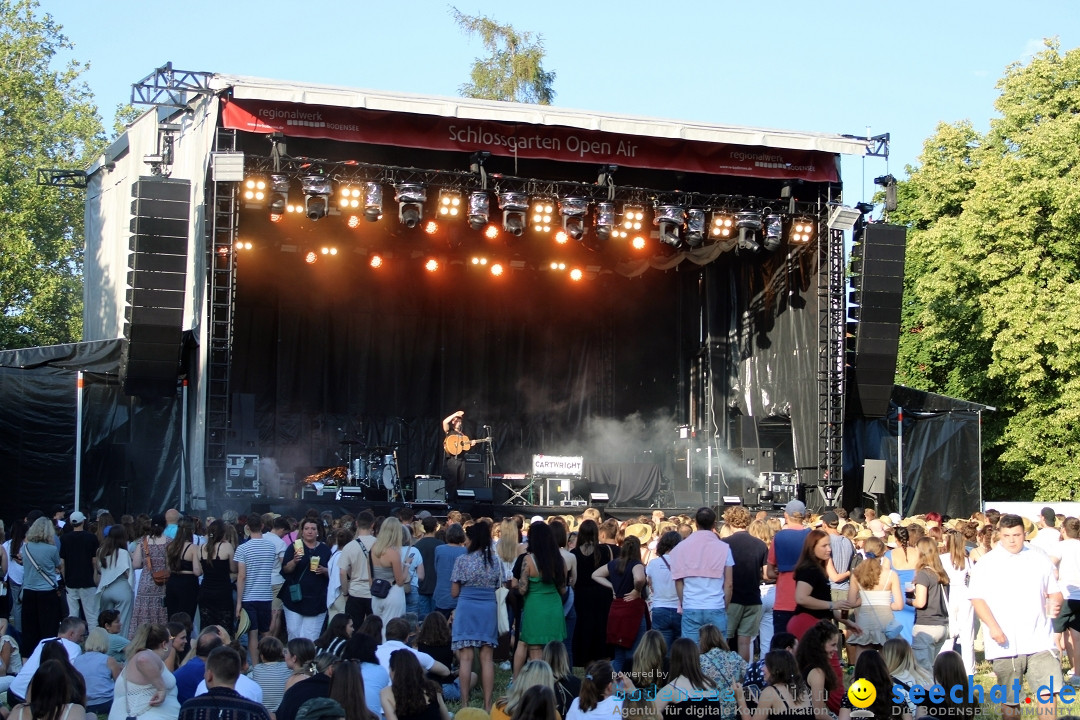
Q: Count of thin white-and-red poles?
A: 3